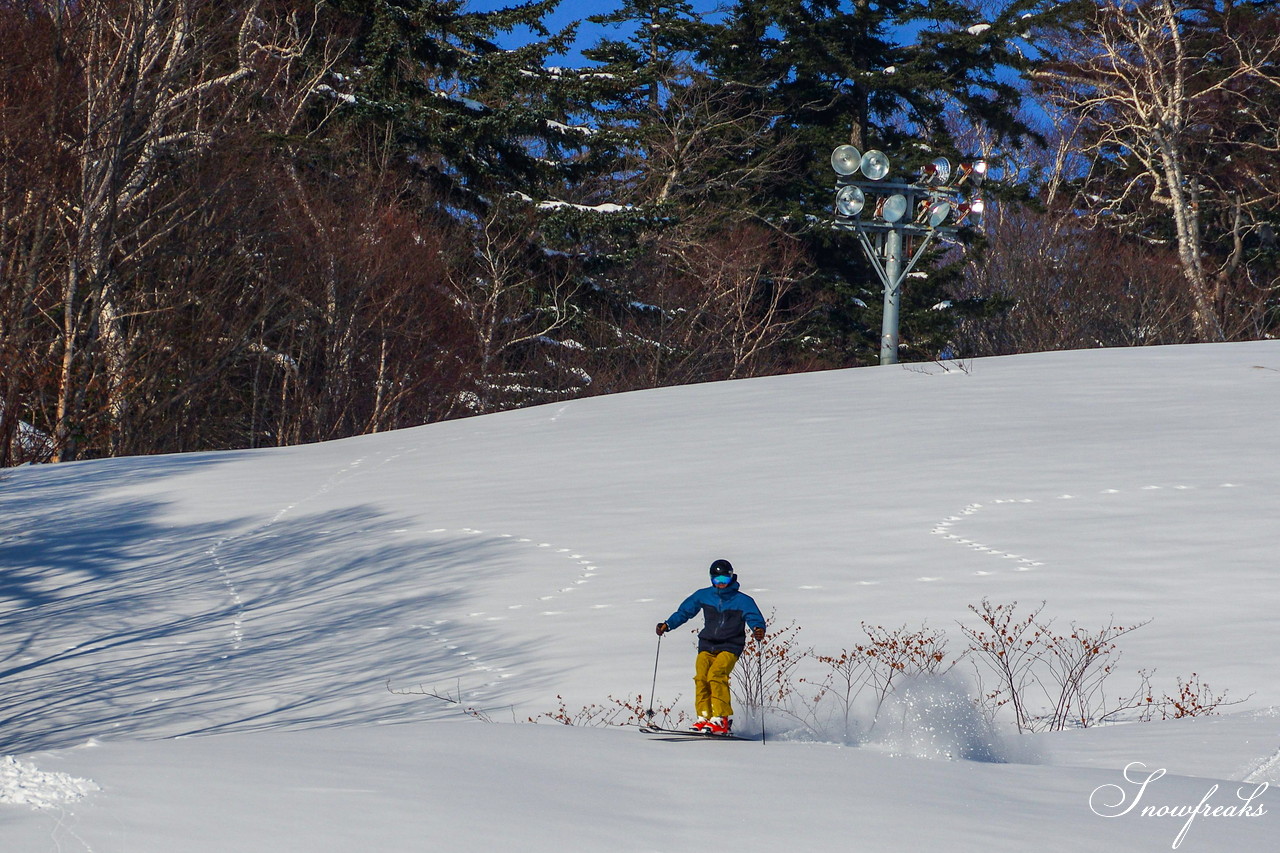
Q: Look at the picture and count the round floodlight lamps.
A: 8